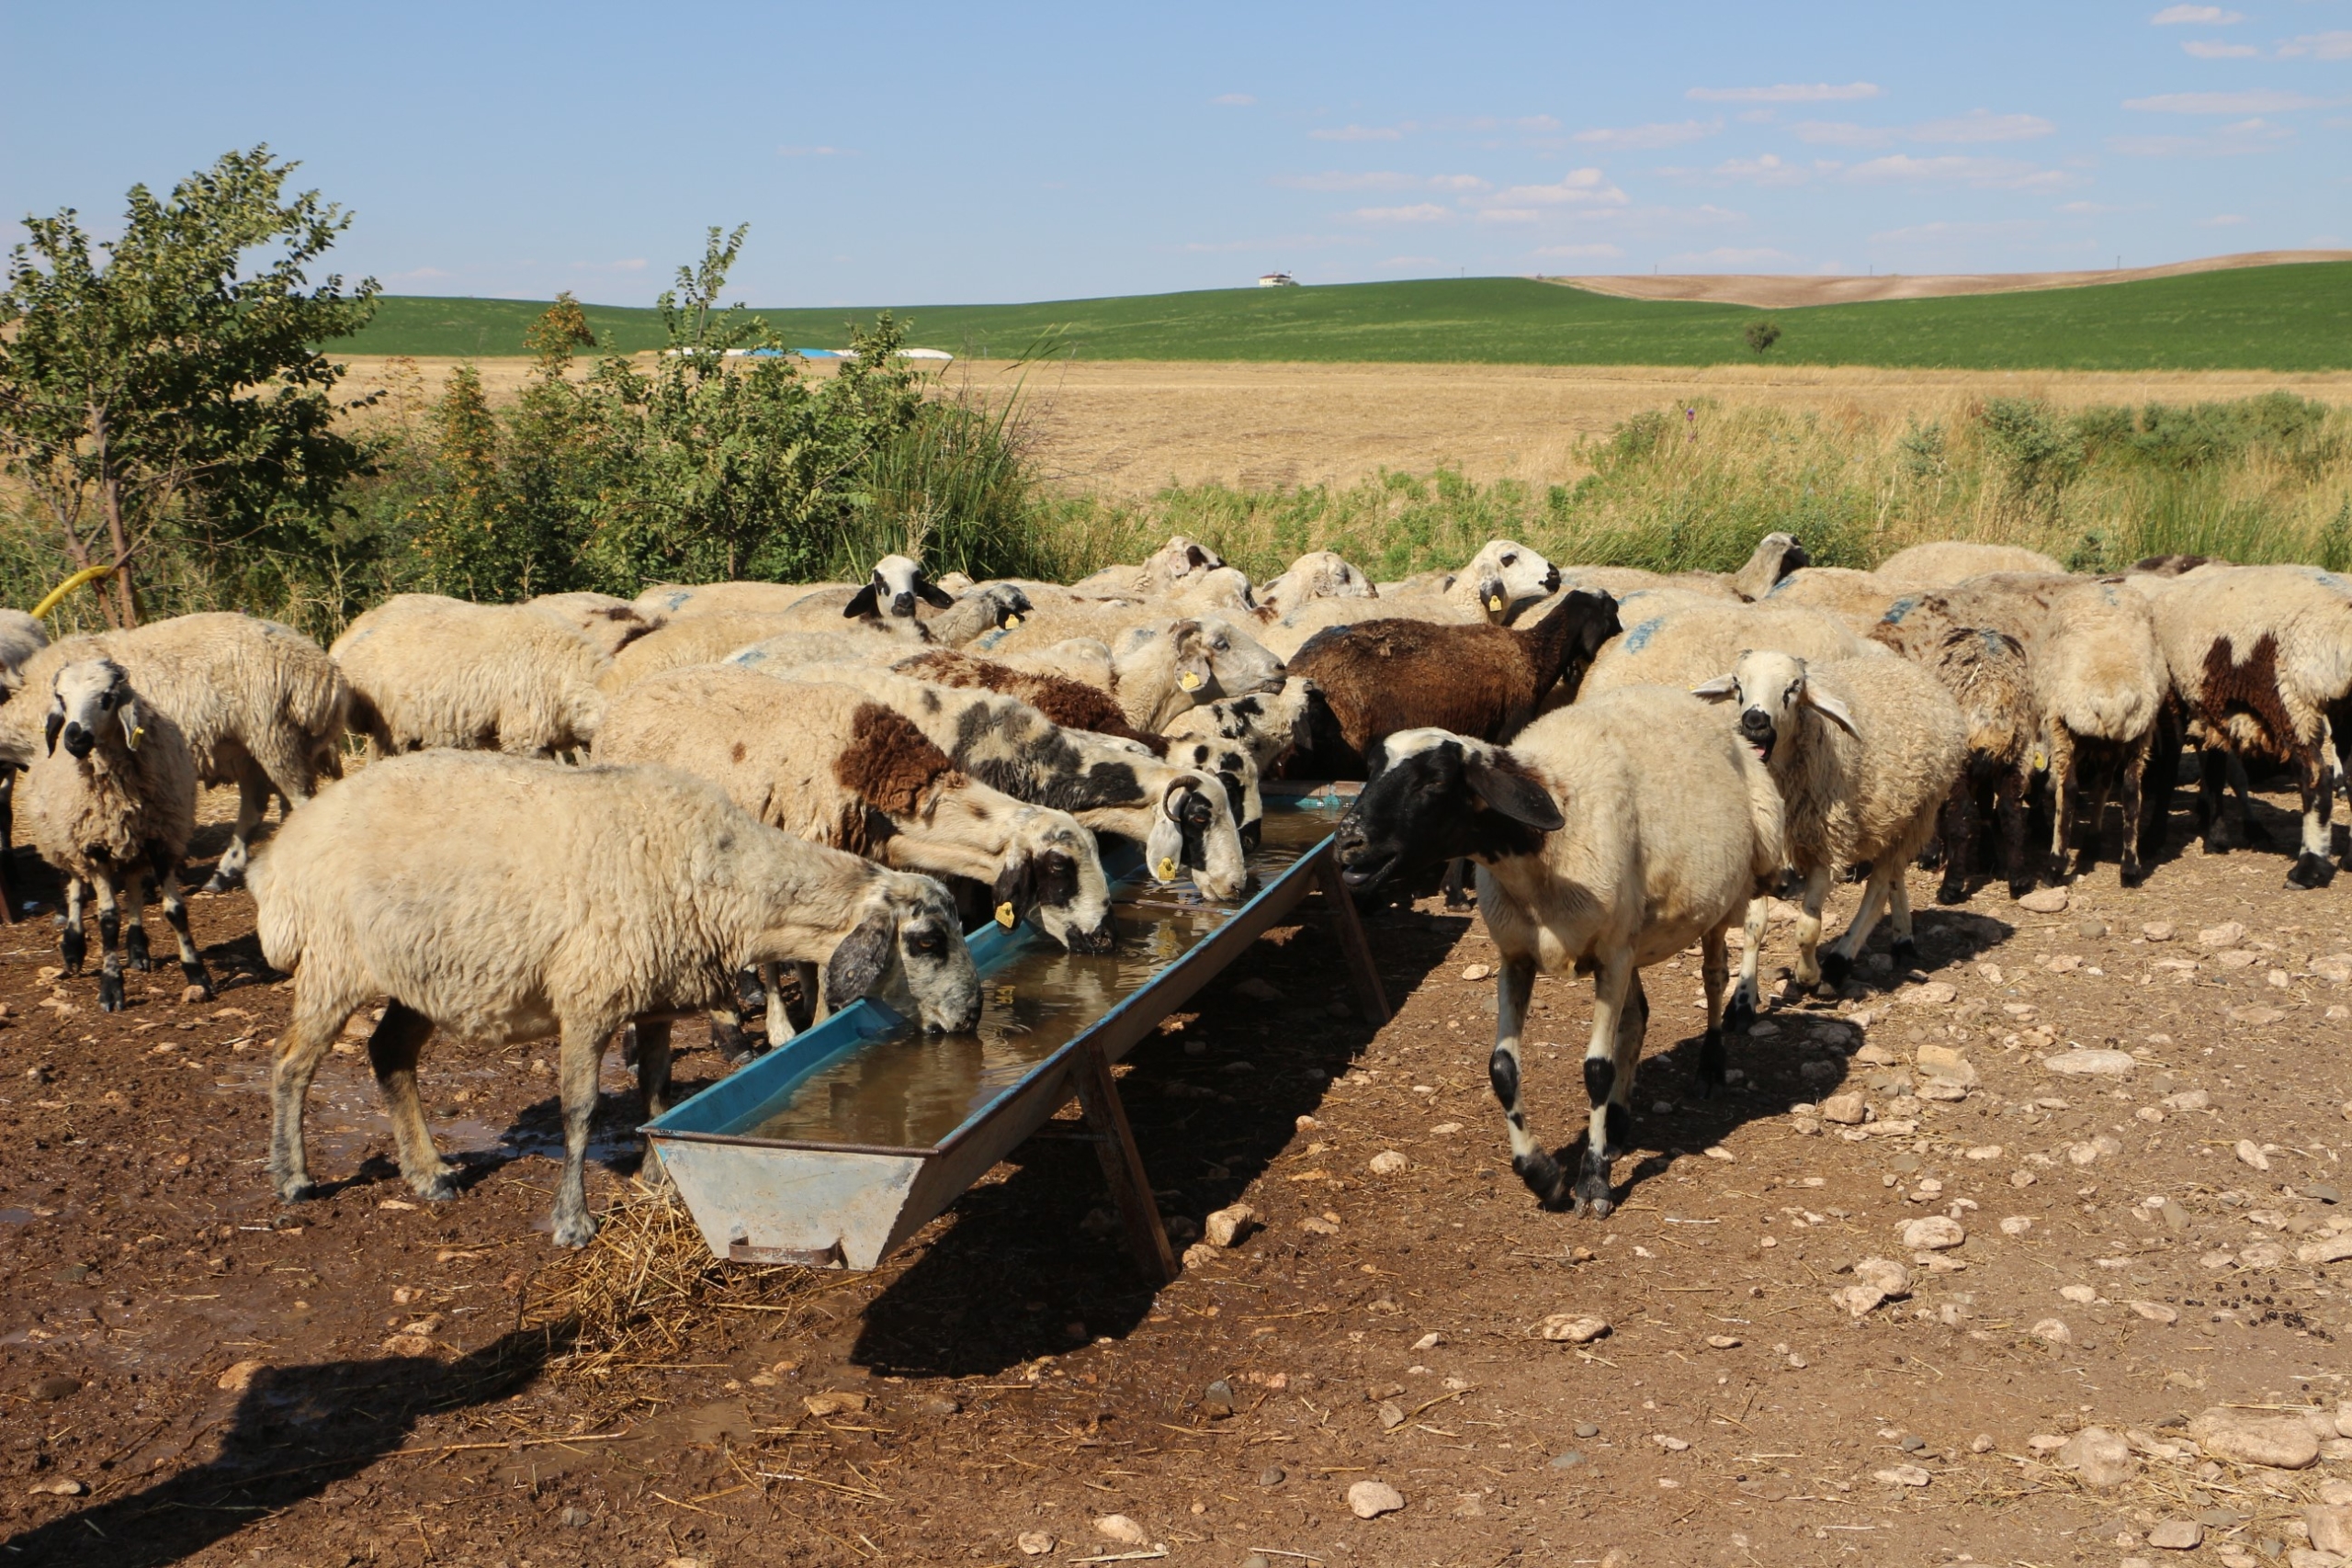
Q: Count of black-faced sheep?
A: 2